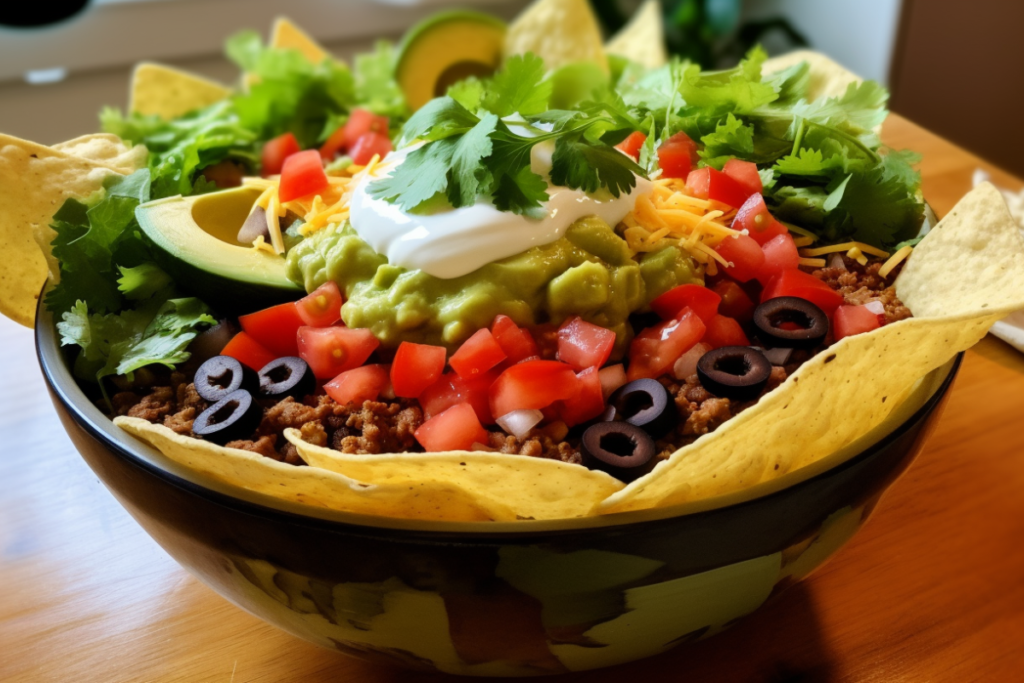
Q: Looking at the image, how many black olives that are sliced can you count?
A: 7